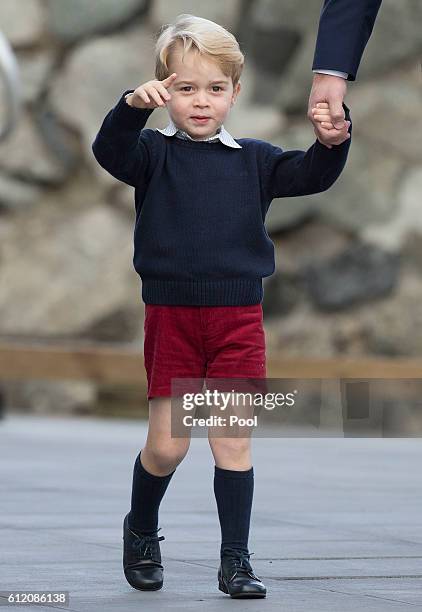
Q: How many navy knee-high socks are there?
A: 2